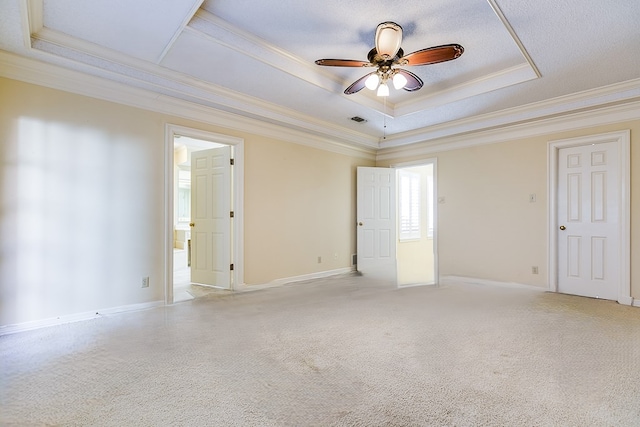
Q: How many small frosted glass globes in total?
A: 3